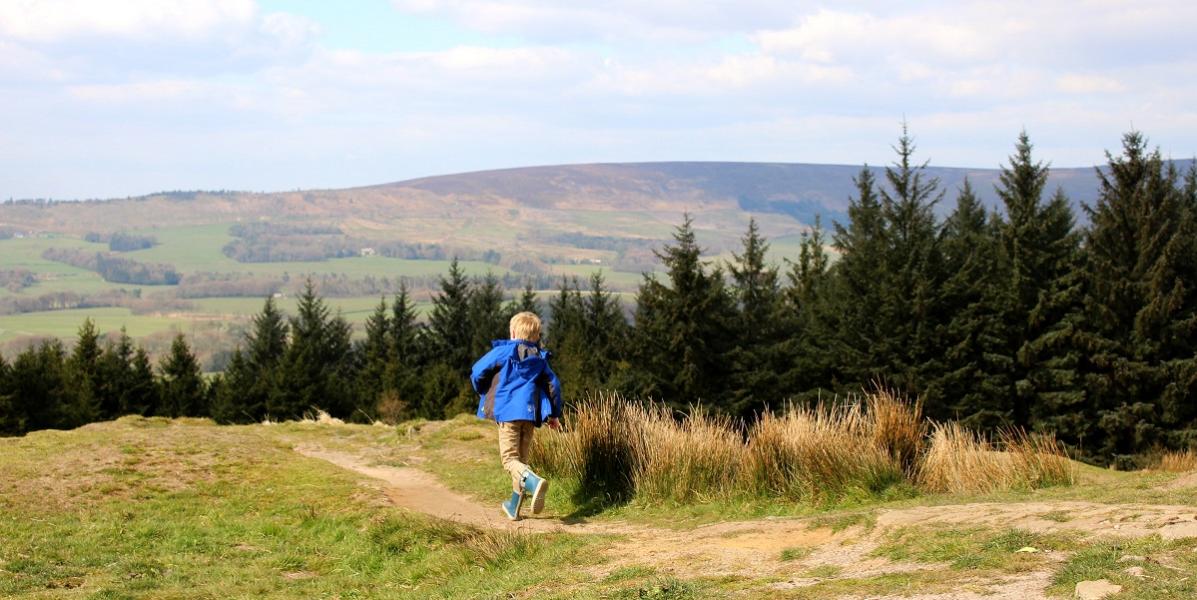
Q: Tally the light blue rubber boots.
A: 2